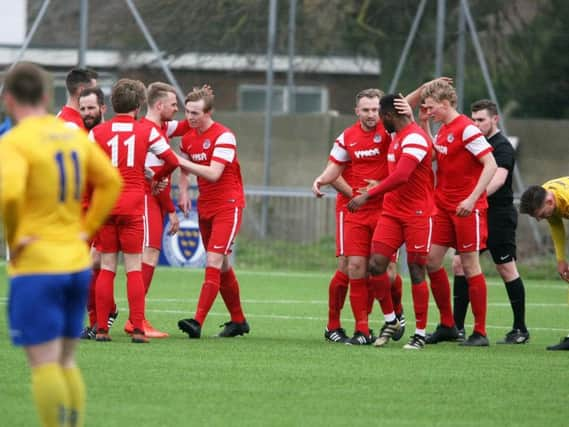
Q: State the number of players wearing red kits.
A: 8